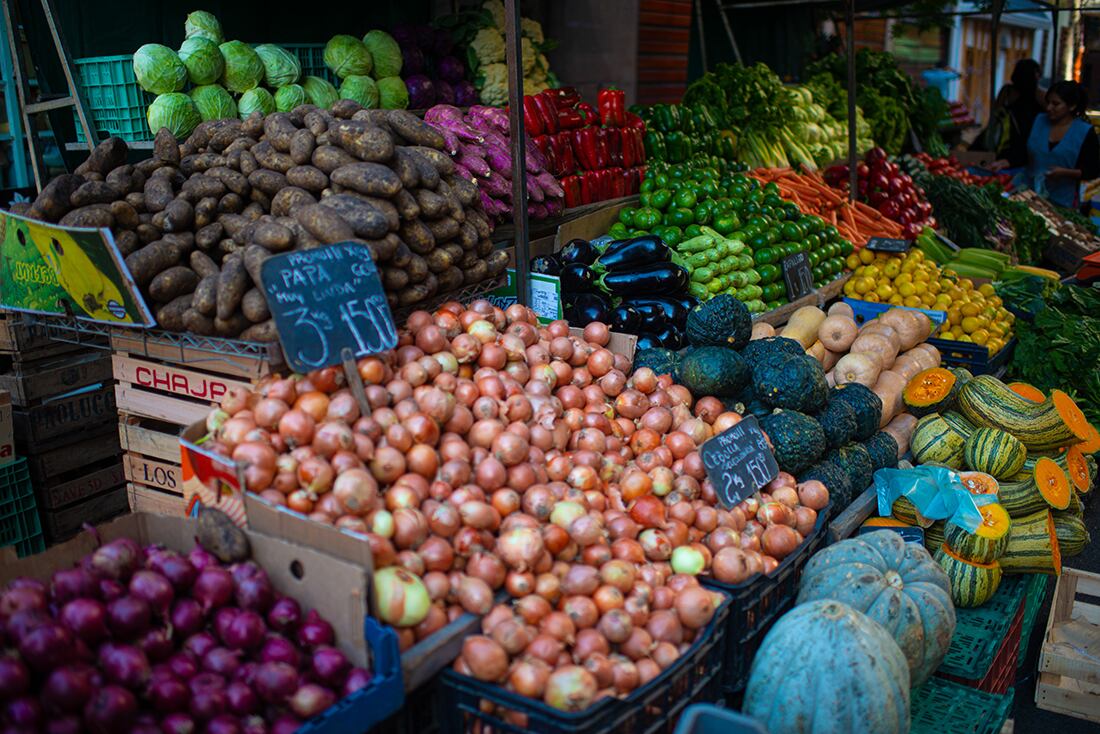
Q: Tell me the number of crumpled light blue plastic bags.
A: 1